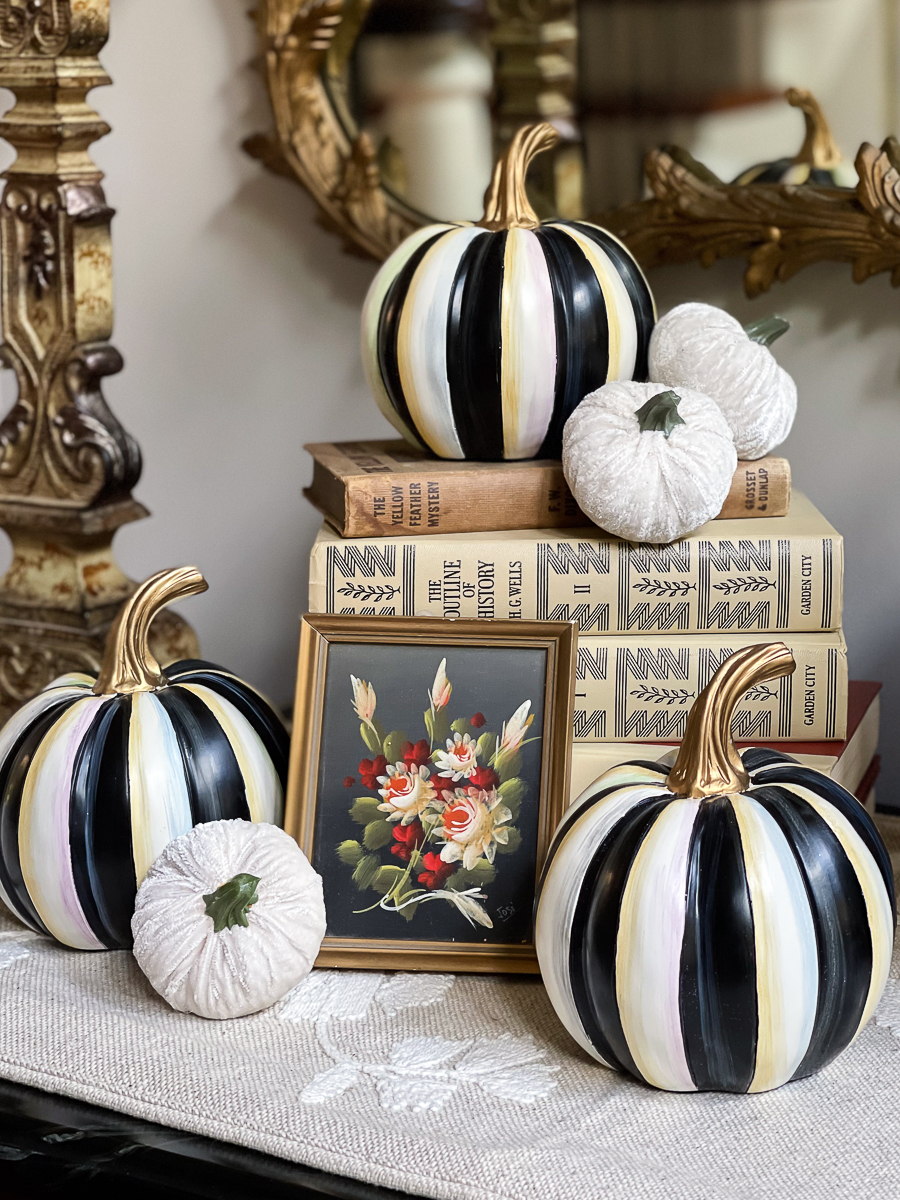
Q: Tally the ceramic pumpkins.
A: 3